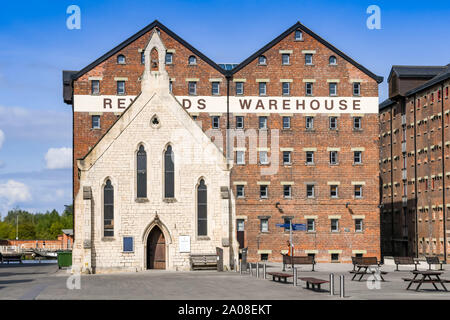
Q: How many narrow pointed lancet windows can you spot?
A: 4